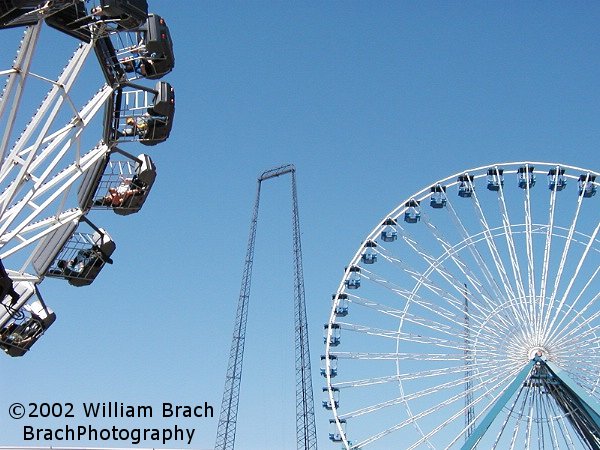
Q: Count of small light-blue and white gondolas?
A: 15